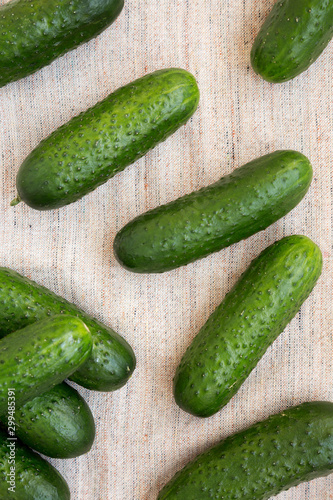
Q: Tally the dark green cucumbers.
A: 10